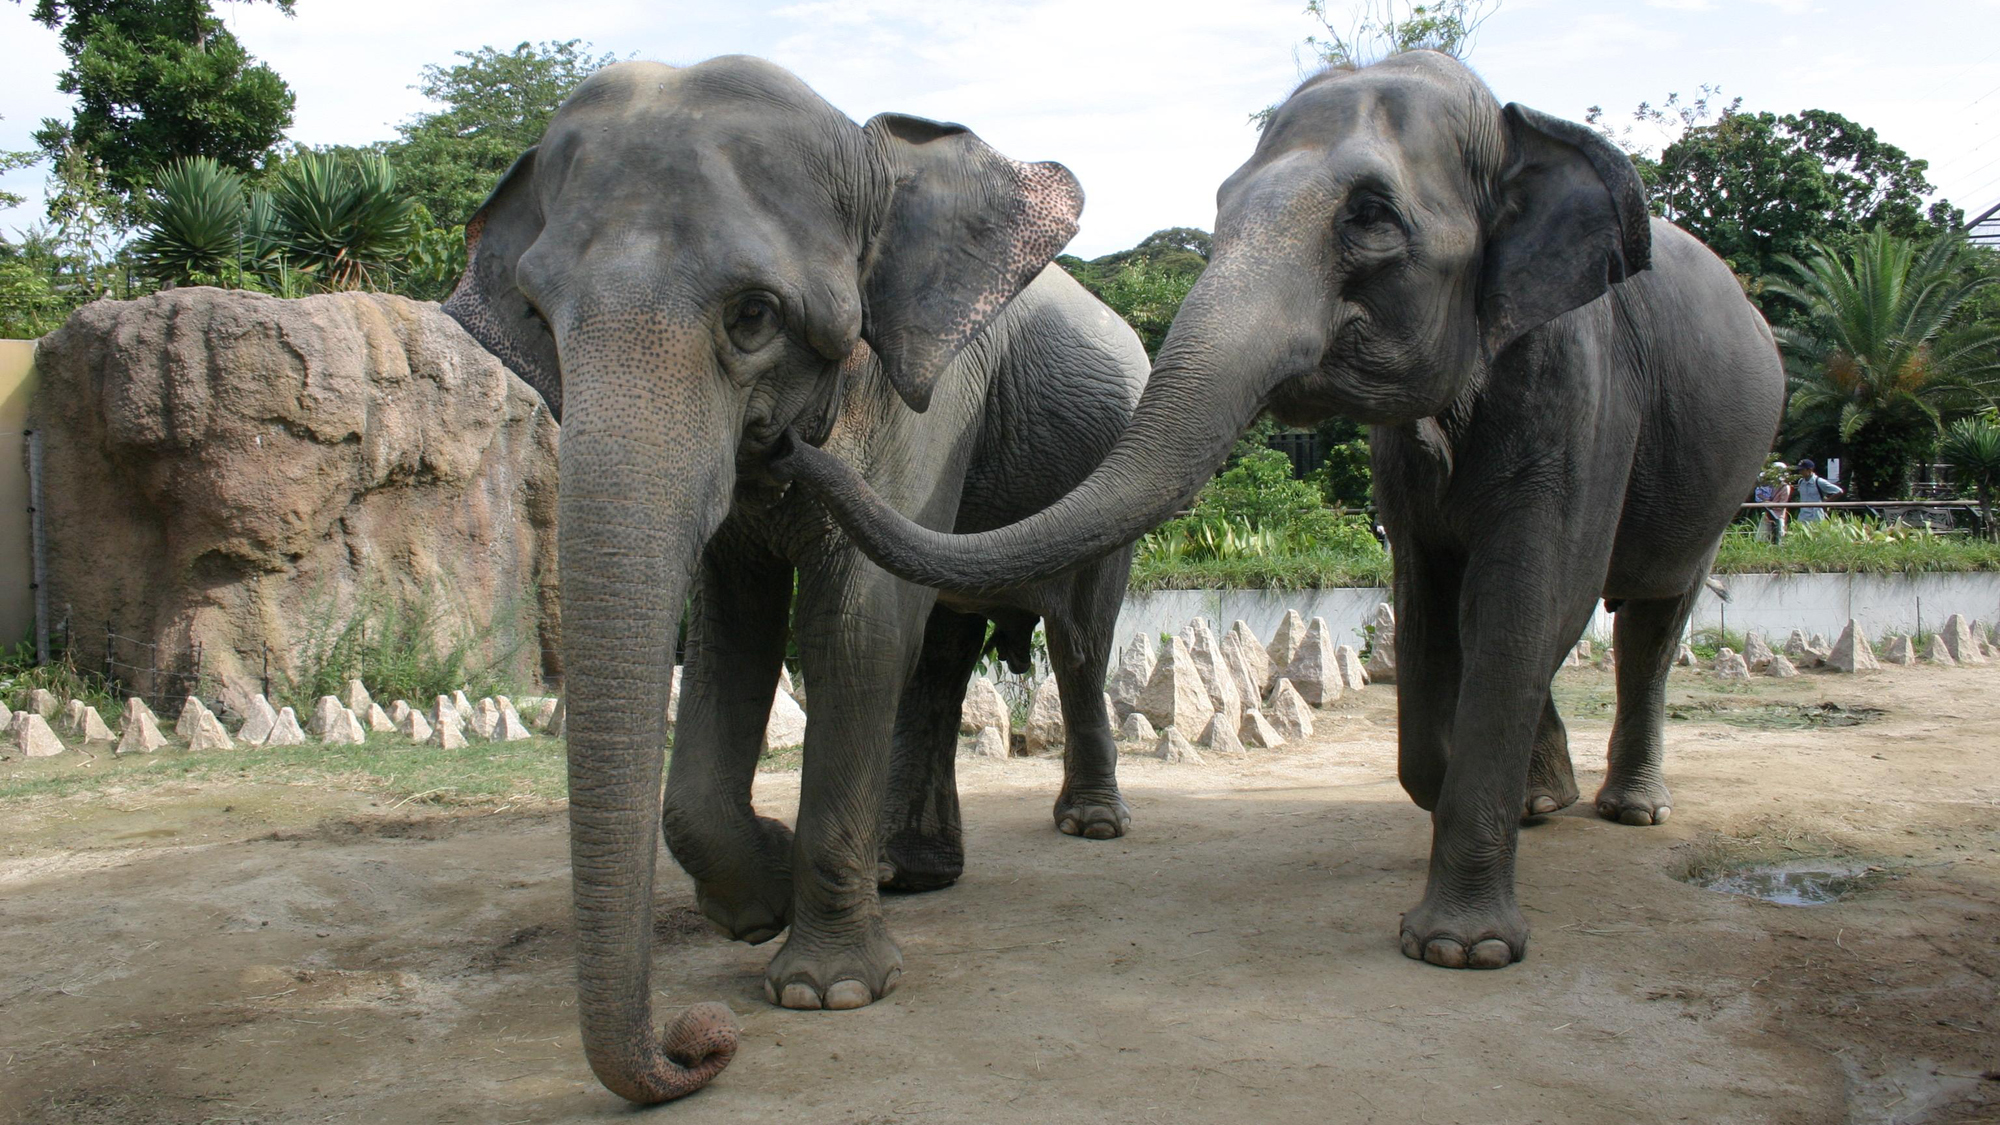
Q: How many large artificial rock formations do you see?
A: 1